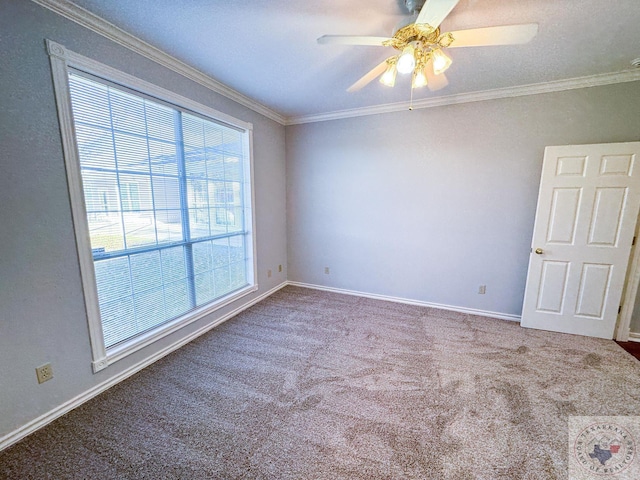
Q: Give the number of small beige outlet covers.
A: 5